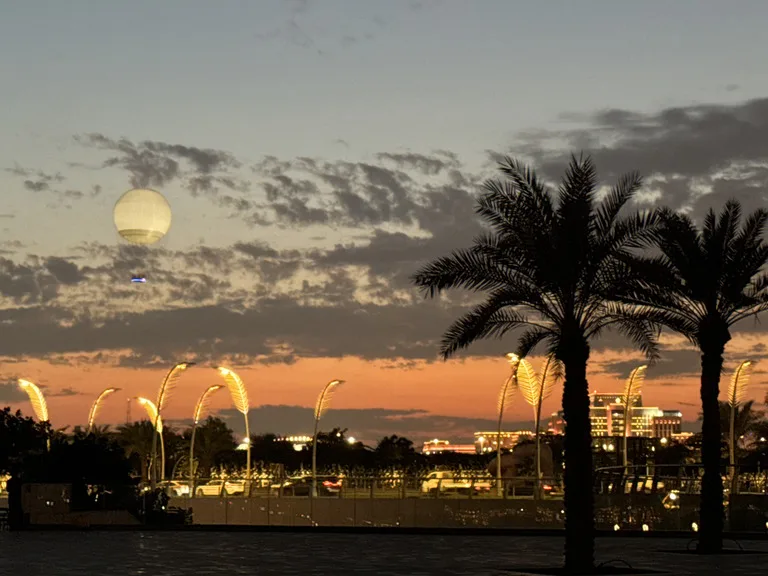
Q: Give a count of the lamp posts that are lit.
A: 12